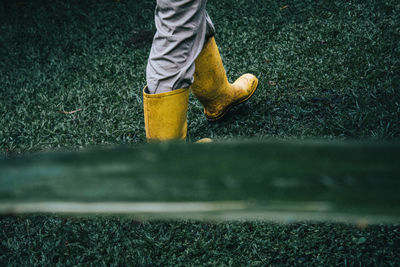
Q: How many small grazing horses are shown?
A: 0